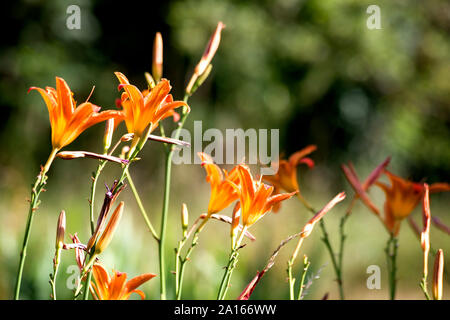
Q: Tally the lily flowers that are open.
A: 7